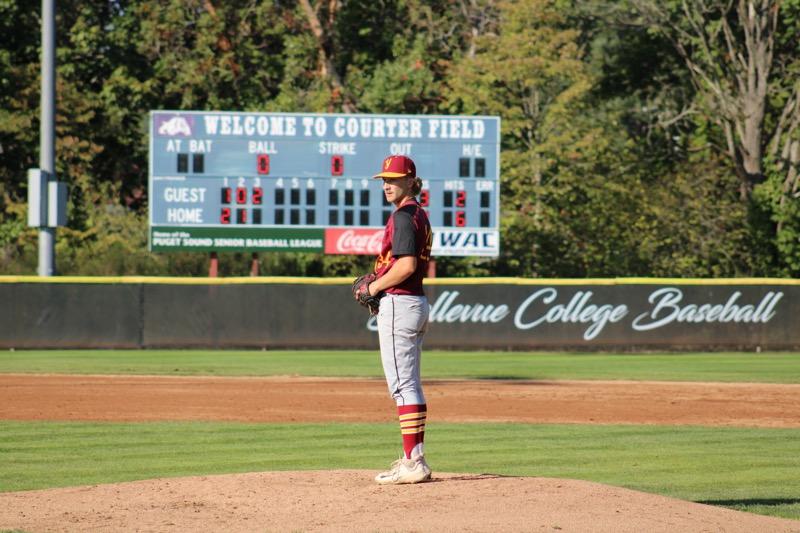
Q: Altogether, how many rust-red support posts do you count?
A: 3